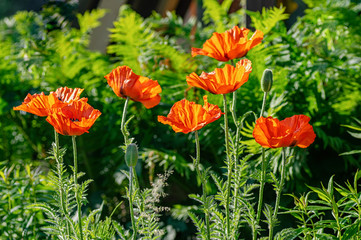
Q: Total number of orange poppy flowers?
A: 7